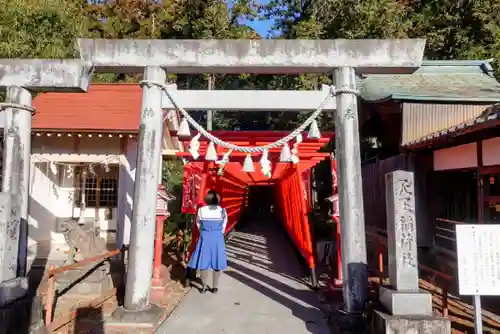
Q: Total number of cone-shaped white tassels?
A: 5